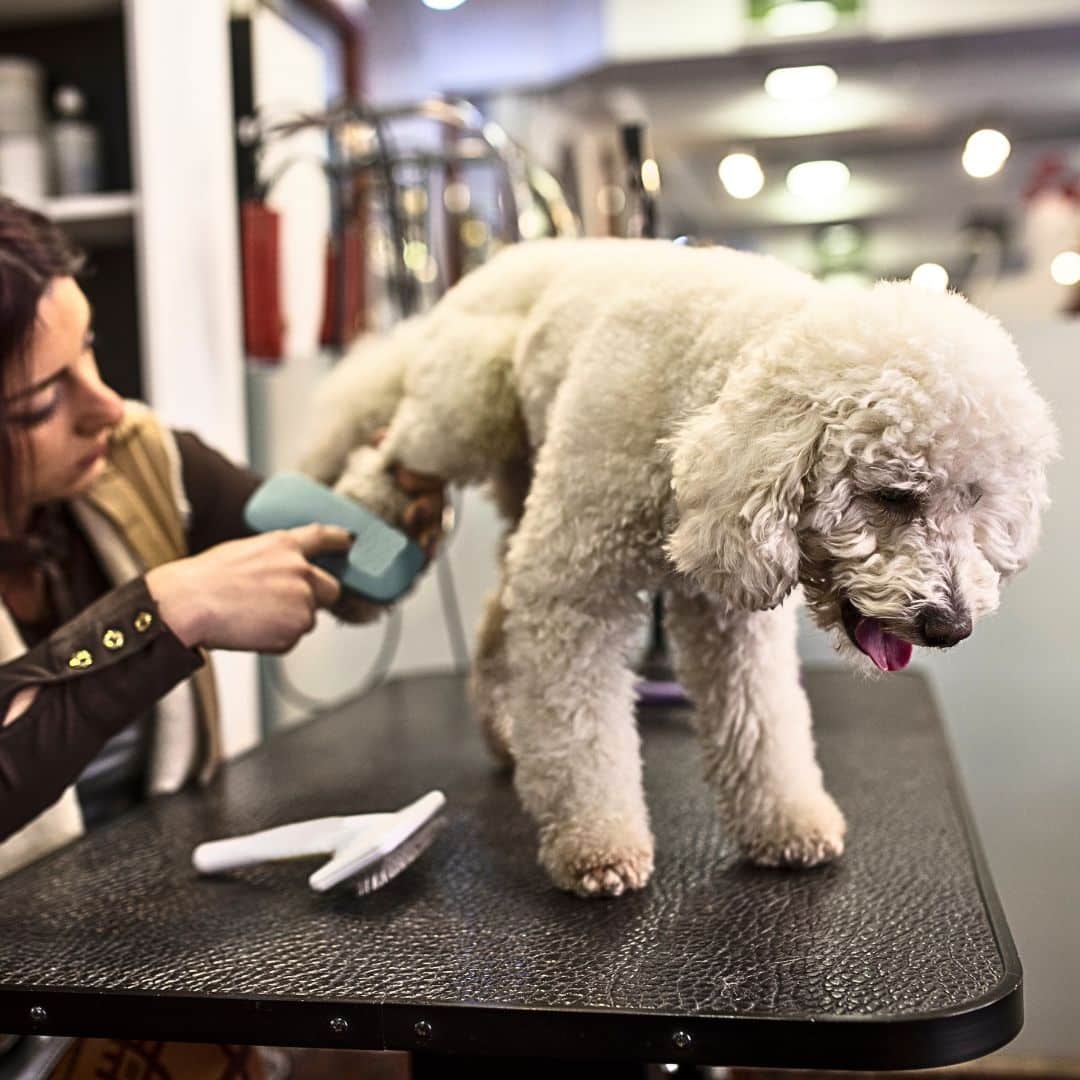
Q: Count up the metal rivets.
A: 4